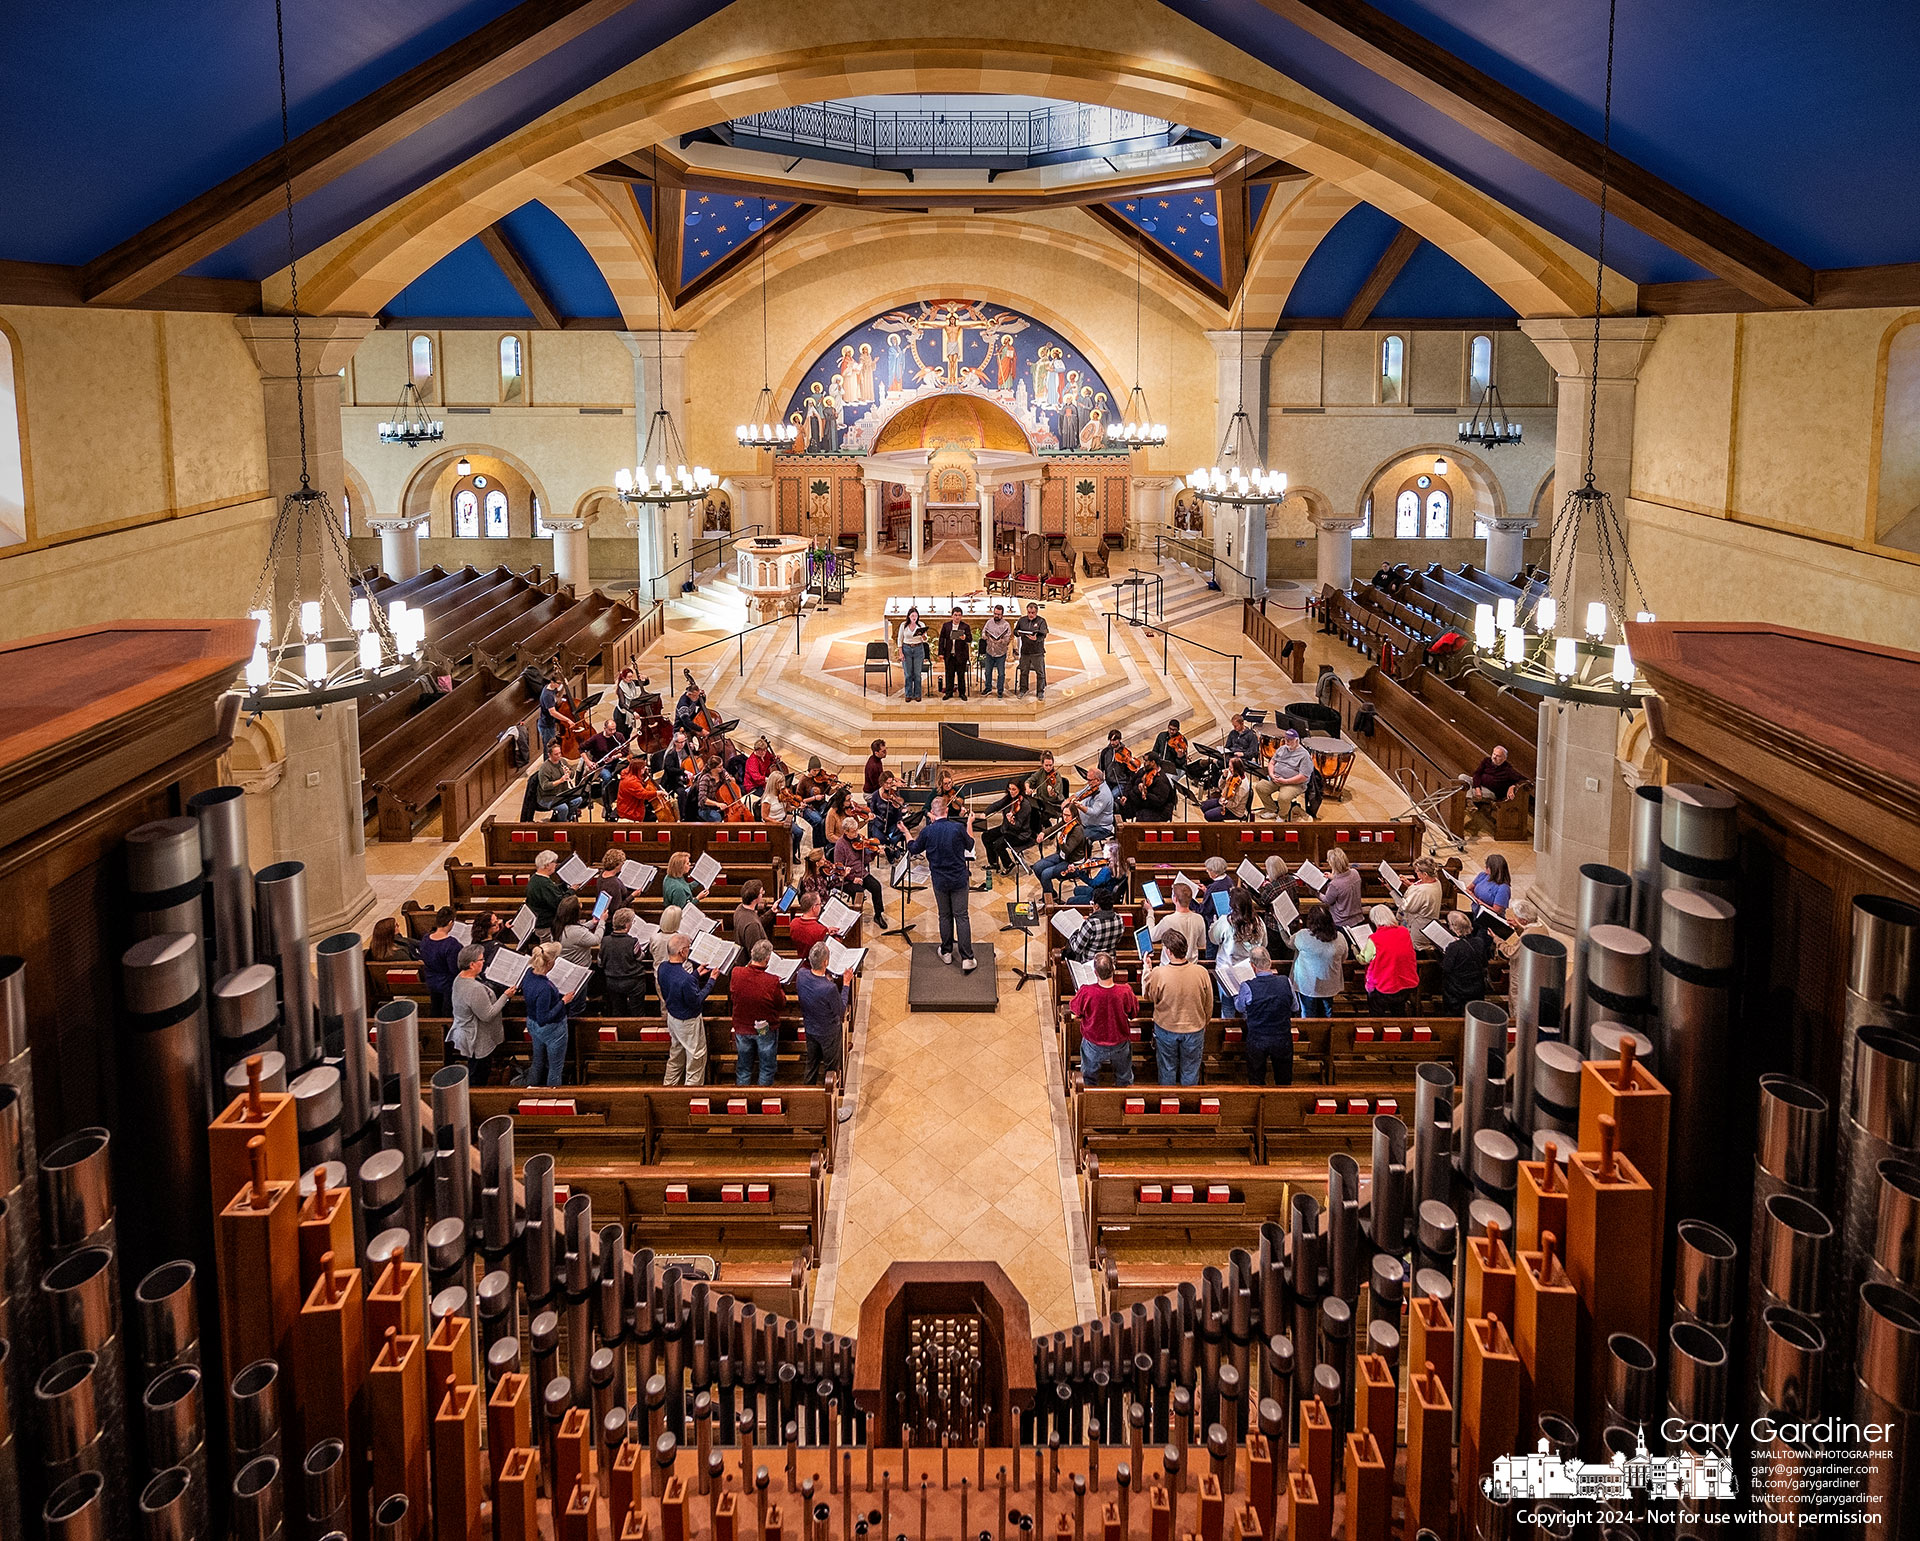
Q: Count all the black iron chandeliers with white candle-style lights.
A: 8